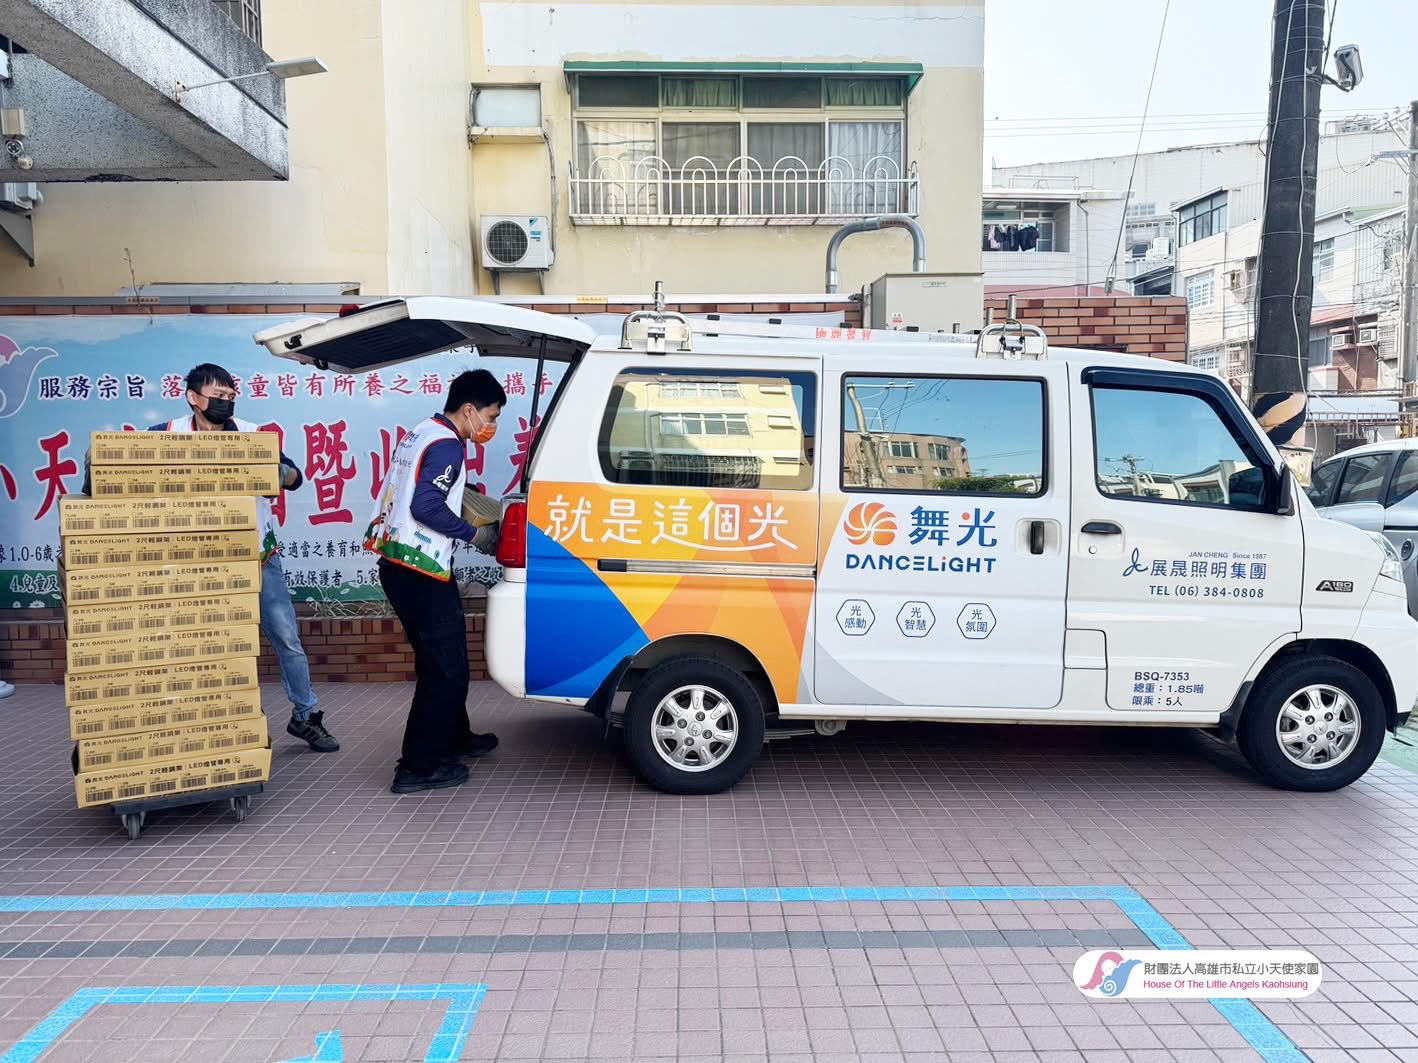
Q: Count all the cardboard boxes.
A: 12